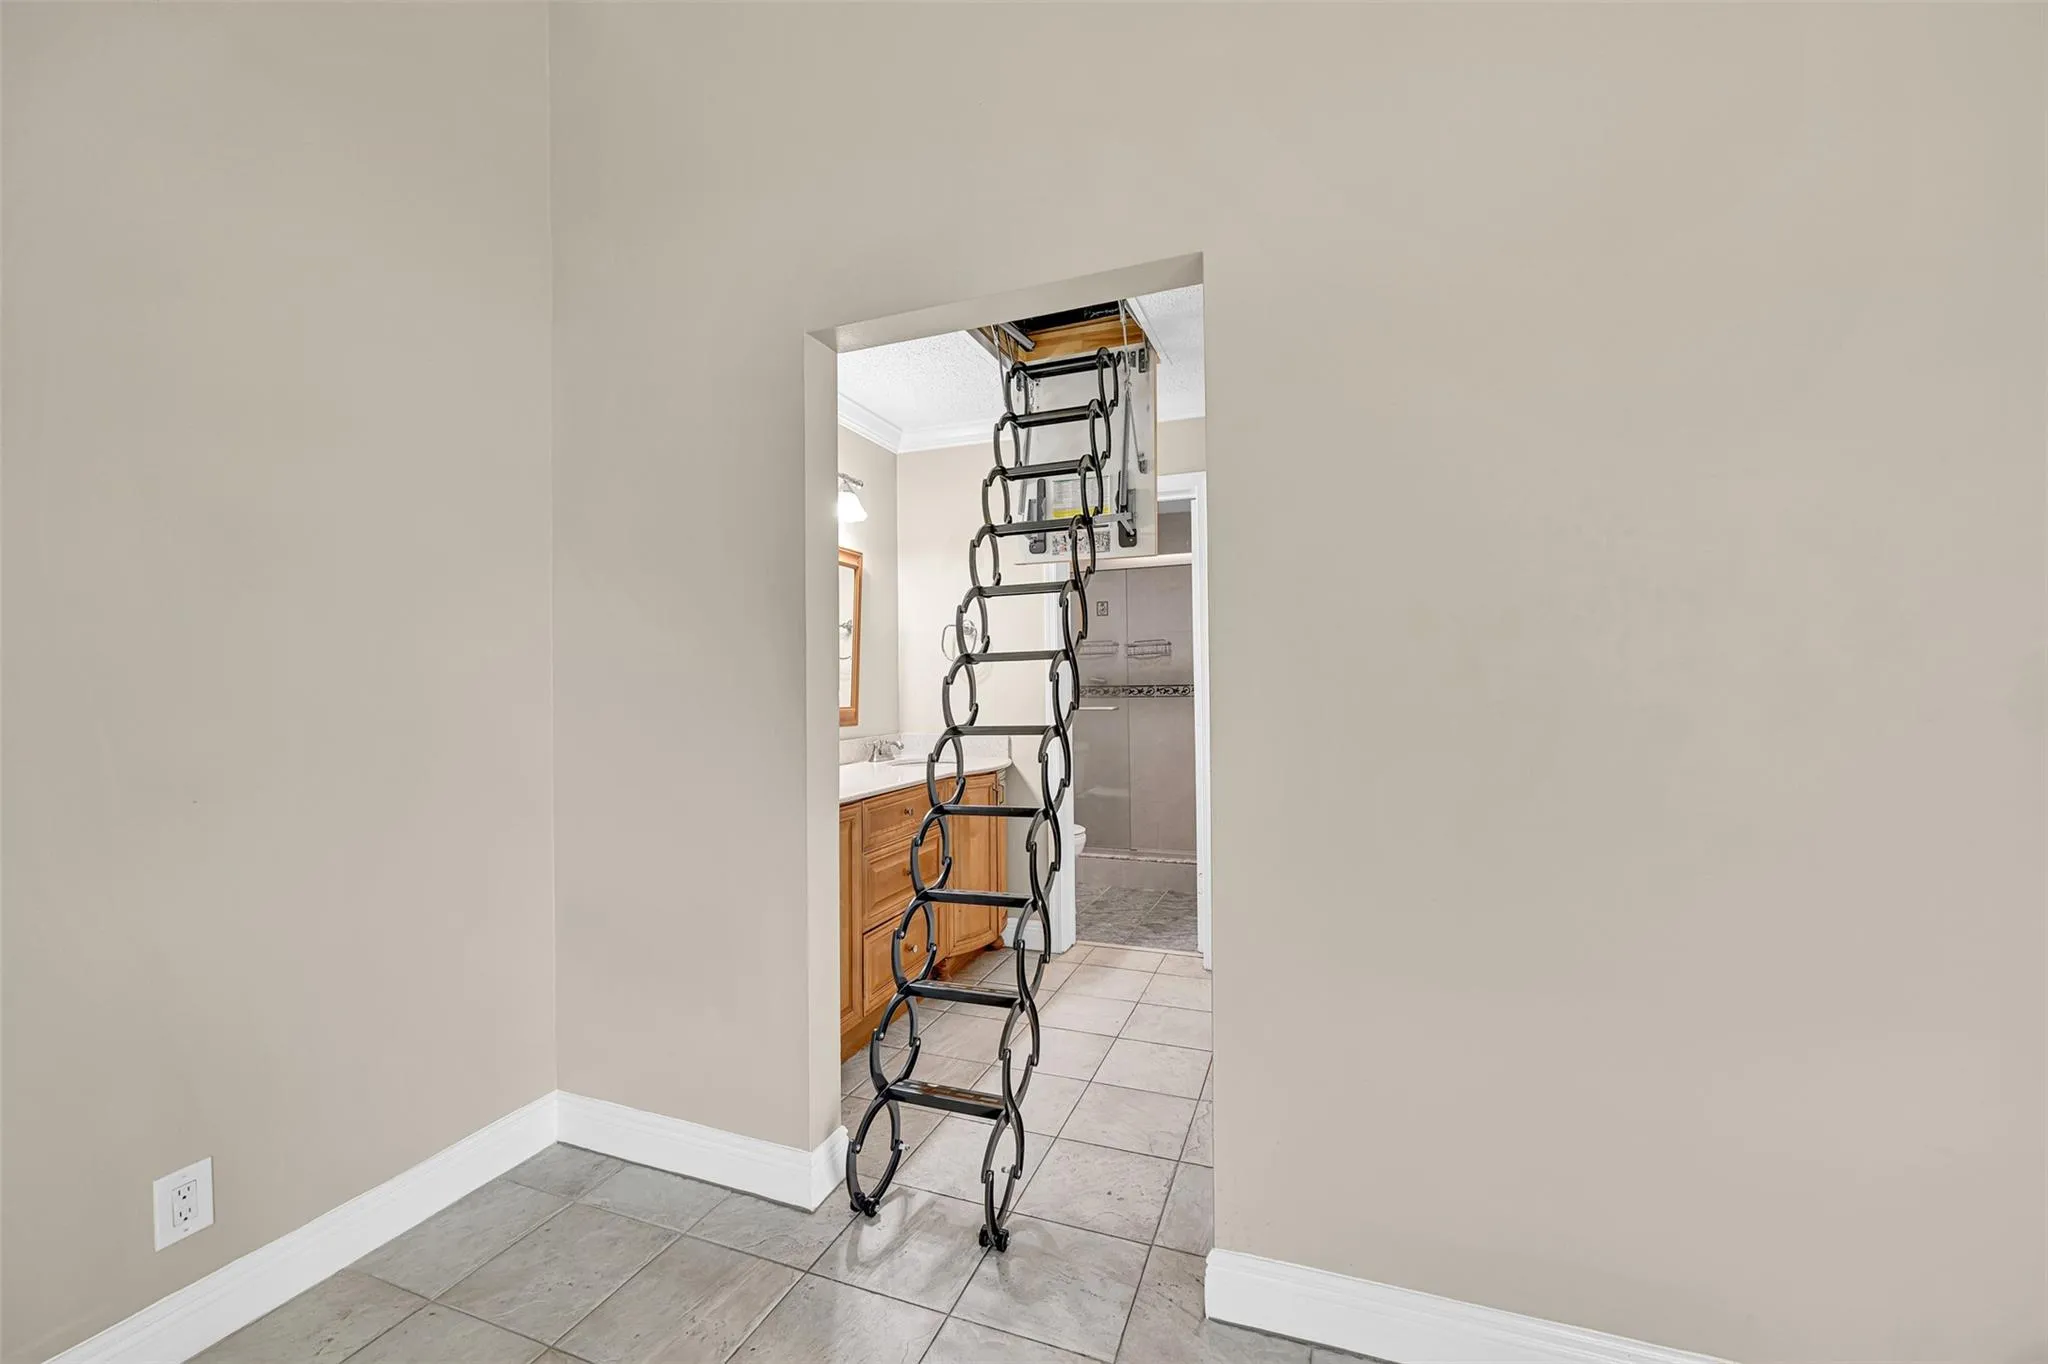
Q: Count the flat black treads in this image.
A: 11